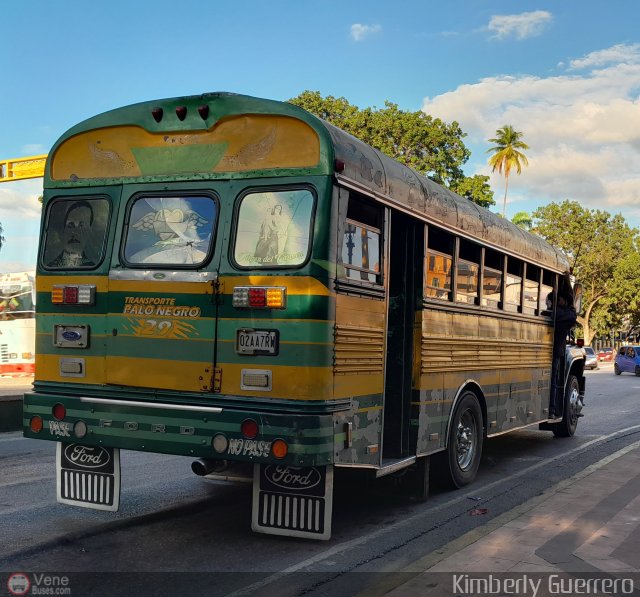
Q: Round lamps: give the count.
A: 6